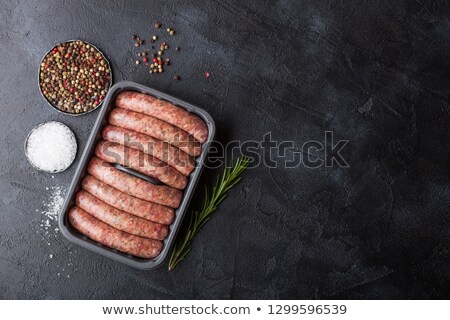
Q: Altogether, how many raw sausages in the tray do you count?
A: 8